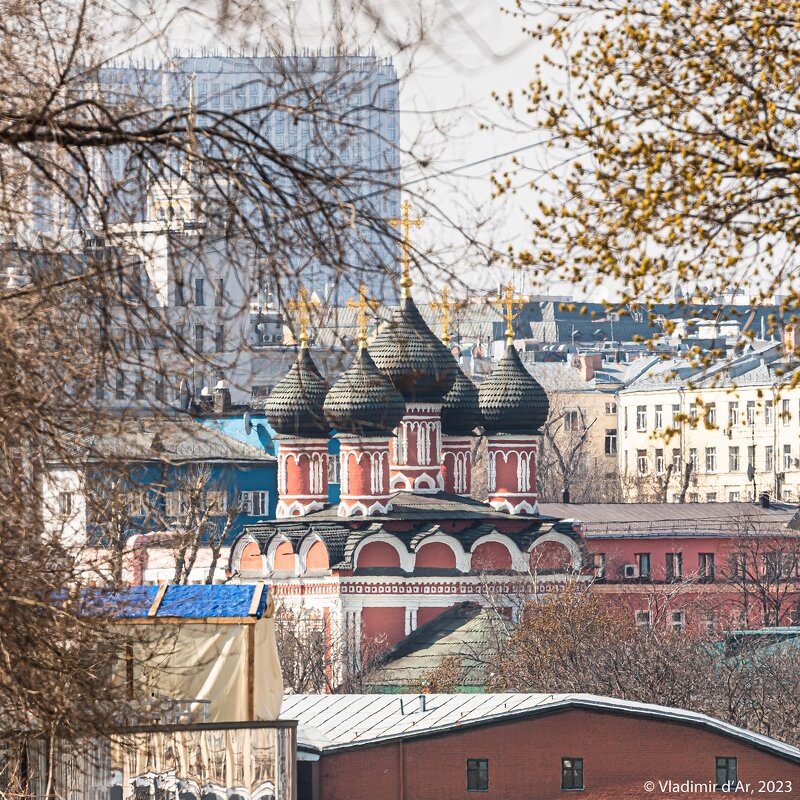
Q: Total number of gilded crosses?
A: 5